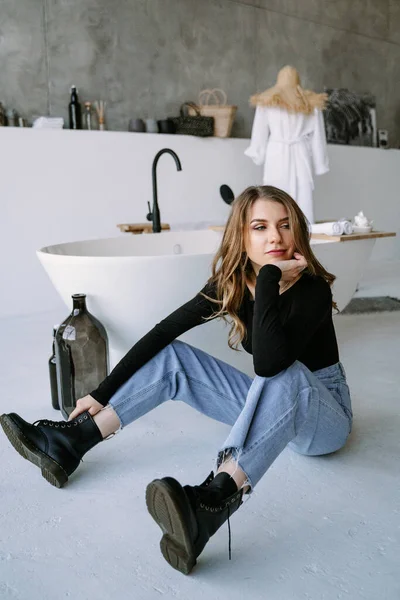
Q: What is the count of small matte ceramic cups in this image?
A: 3